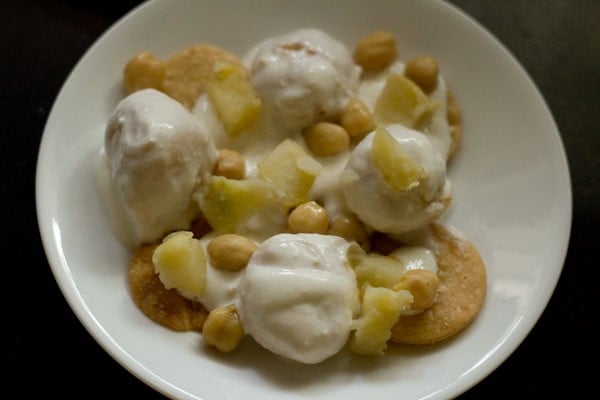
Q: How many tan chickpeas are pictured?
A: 11